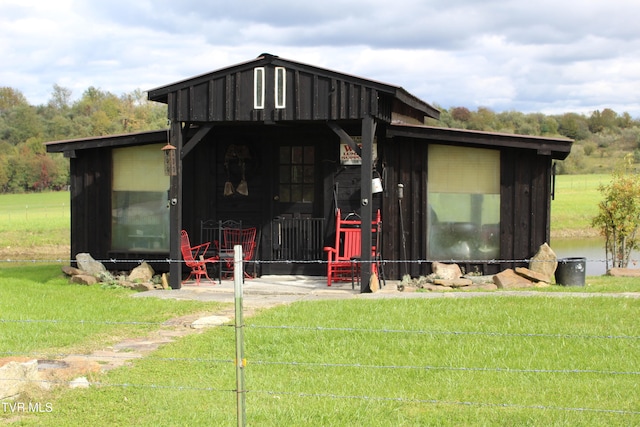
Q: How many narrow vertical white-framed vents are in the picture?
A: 2